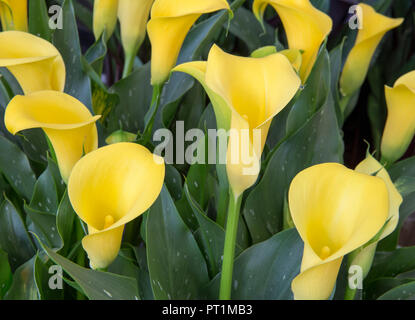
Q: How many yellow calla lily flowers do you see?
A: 13